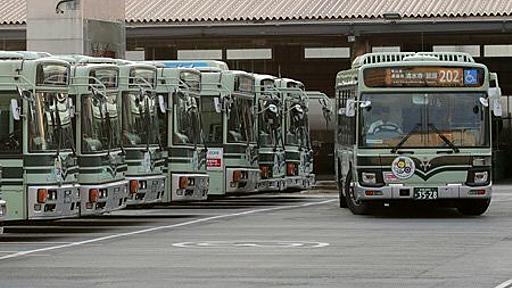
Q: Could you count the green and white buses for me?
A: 8